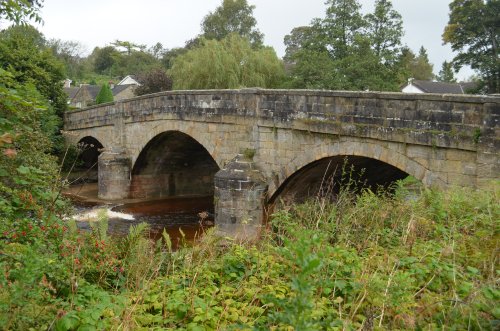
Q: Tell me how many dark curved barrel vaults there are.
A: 3